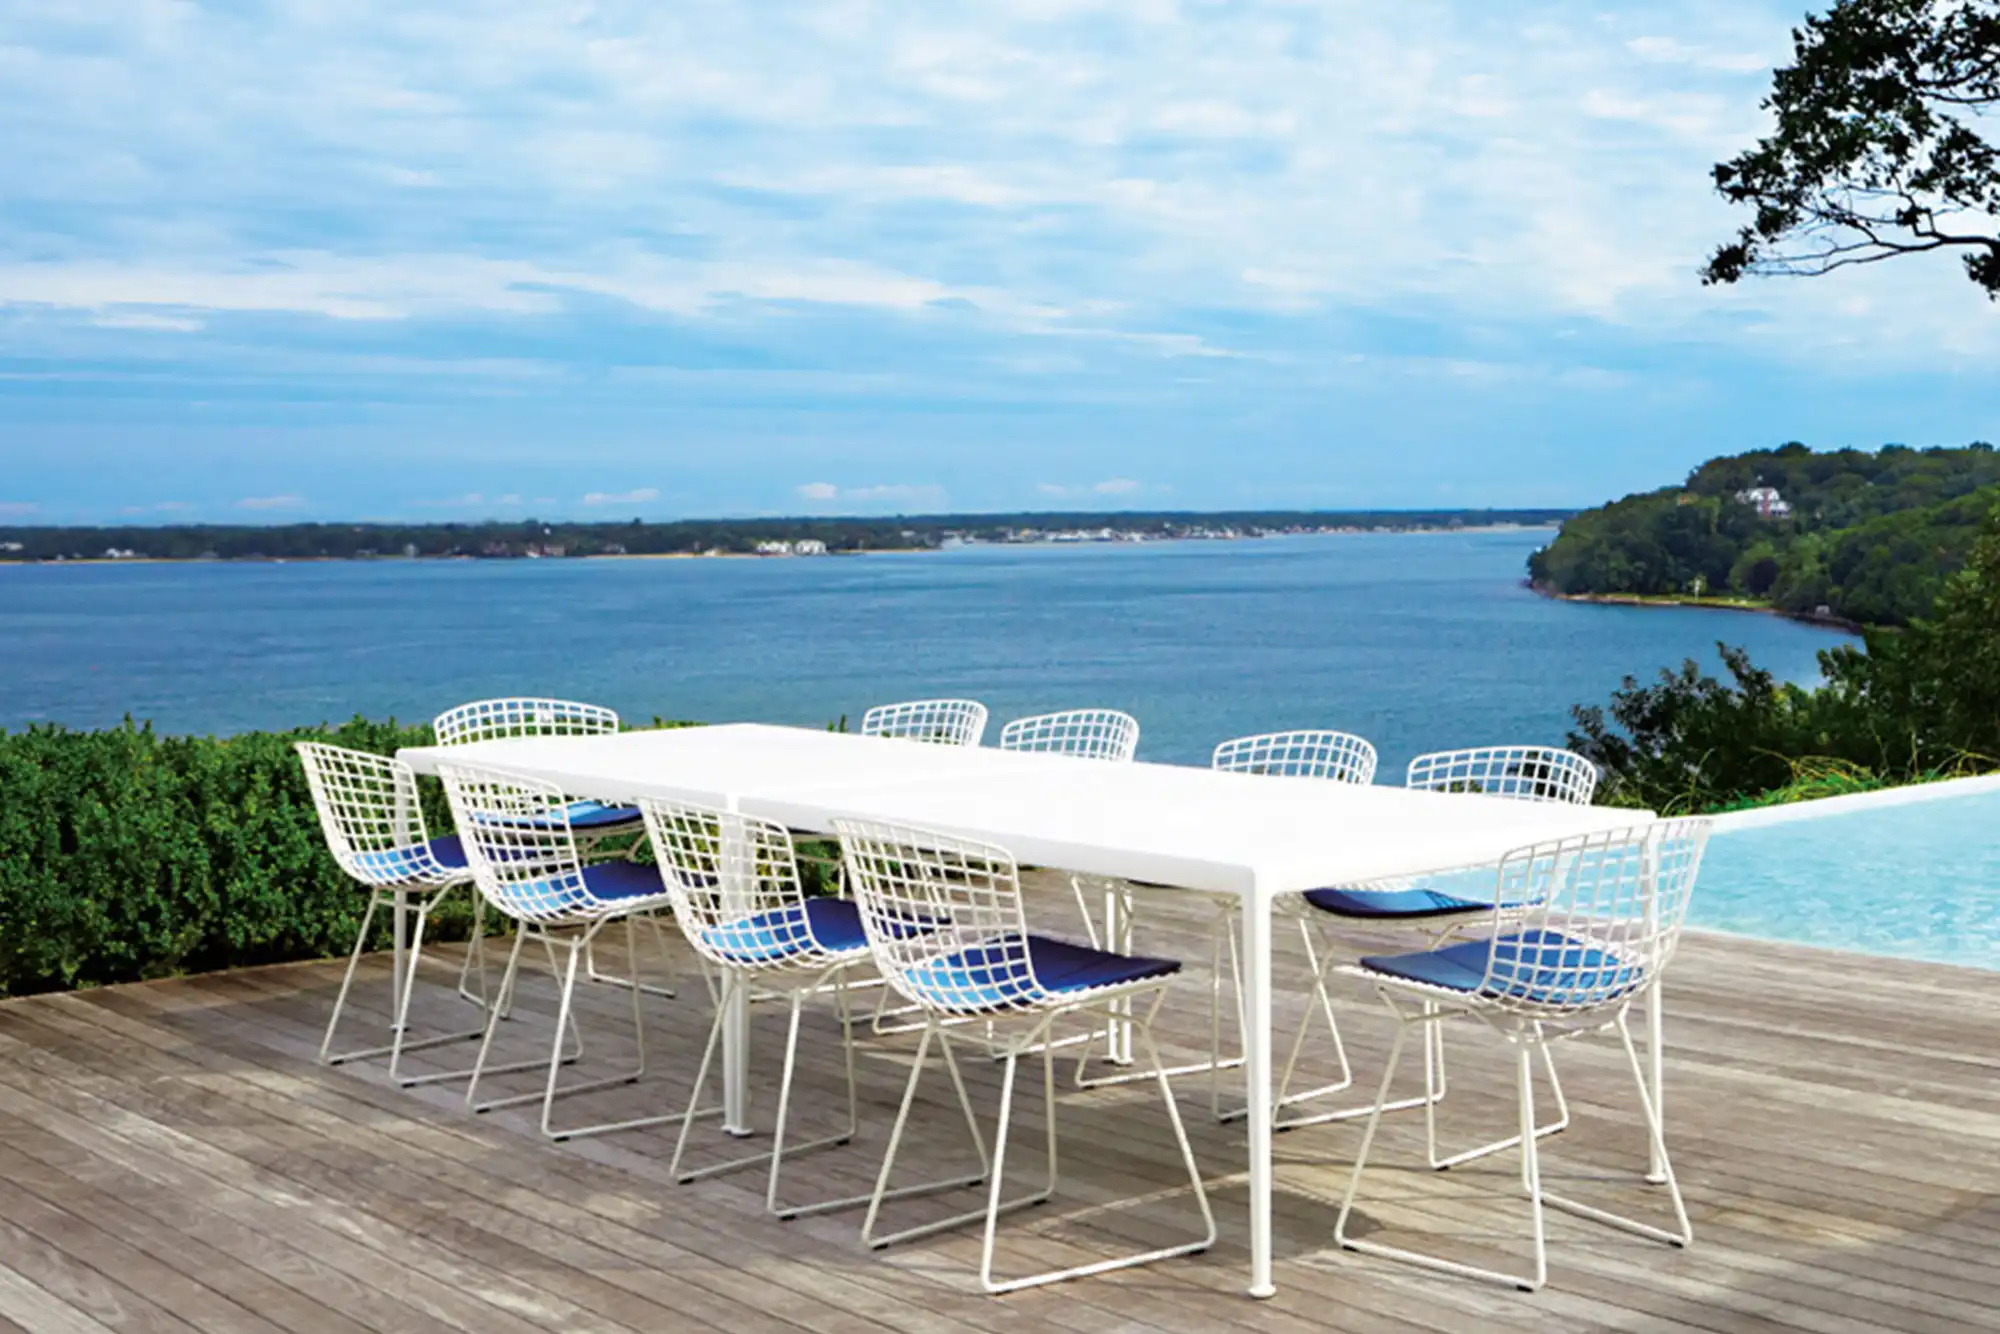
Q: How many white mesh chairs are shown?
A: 10